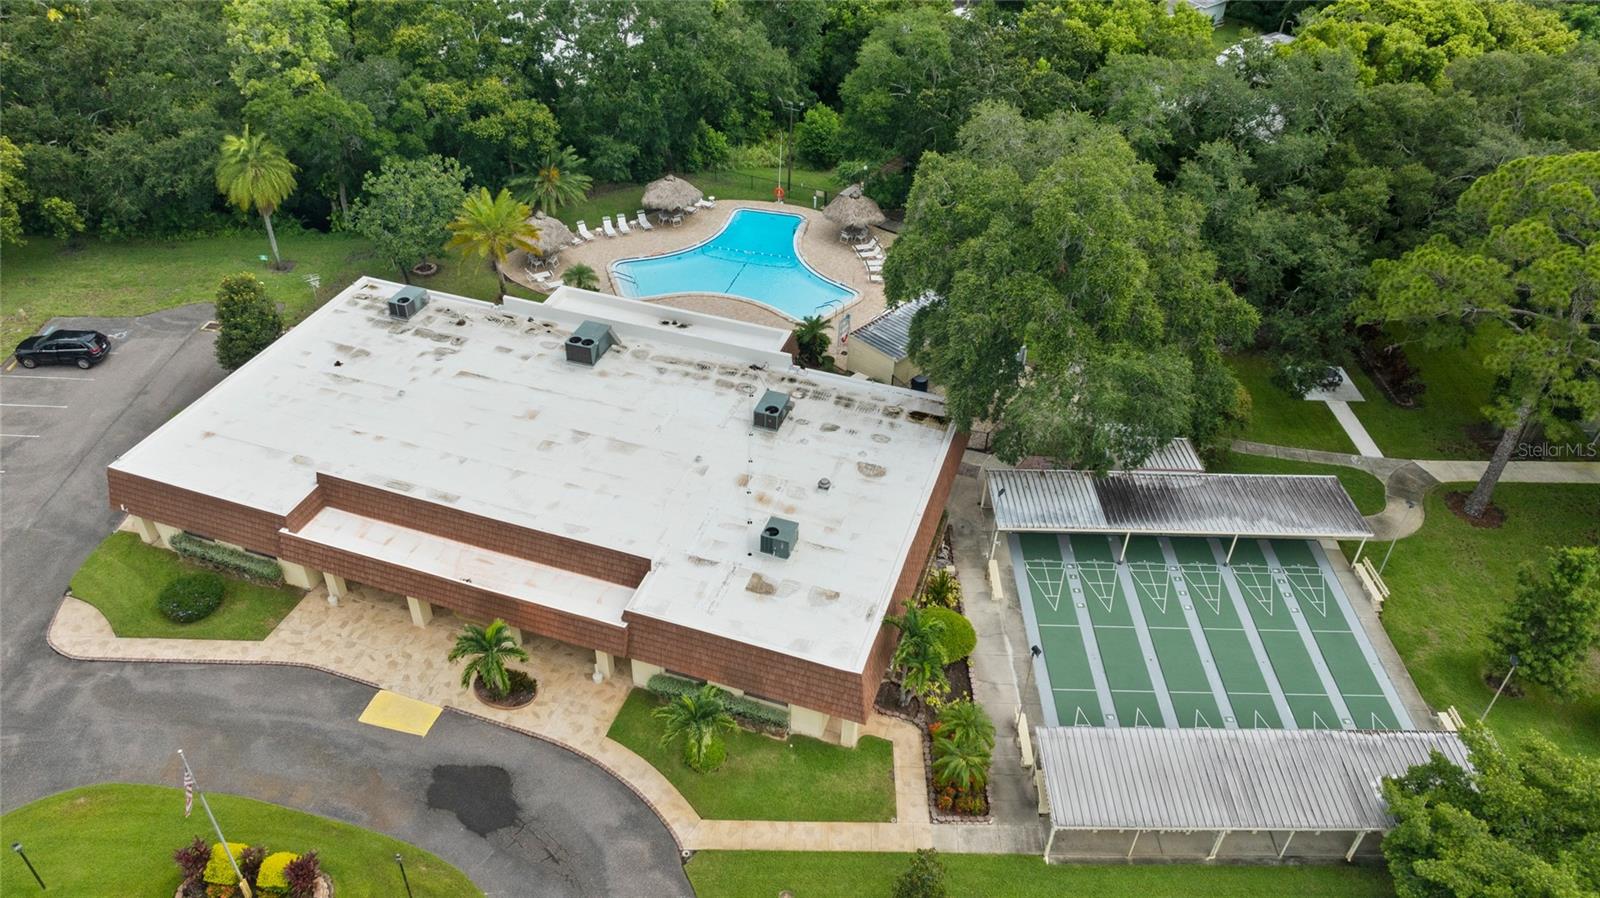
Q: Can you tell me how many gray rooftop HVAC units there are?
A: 4